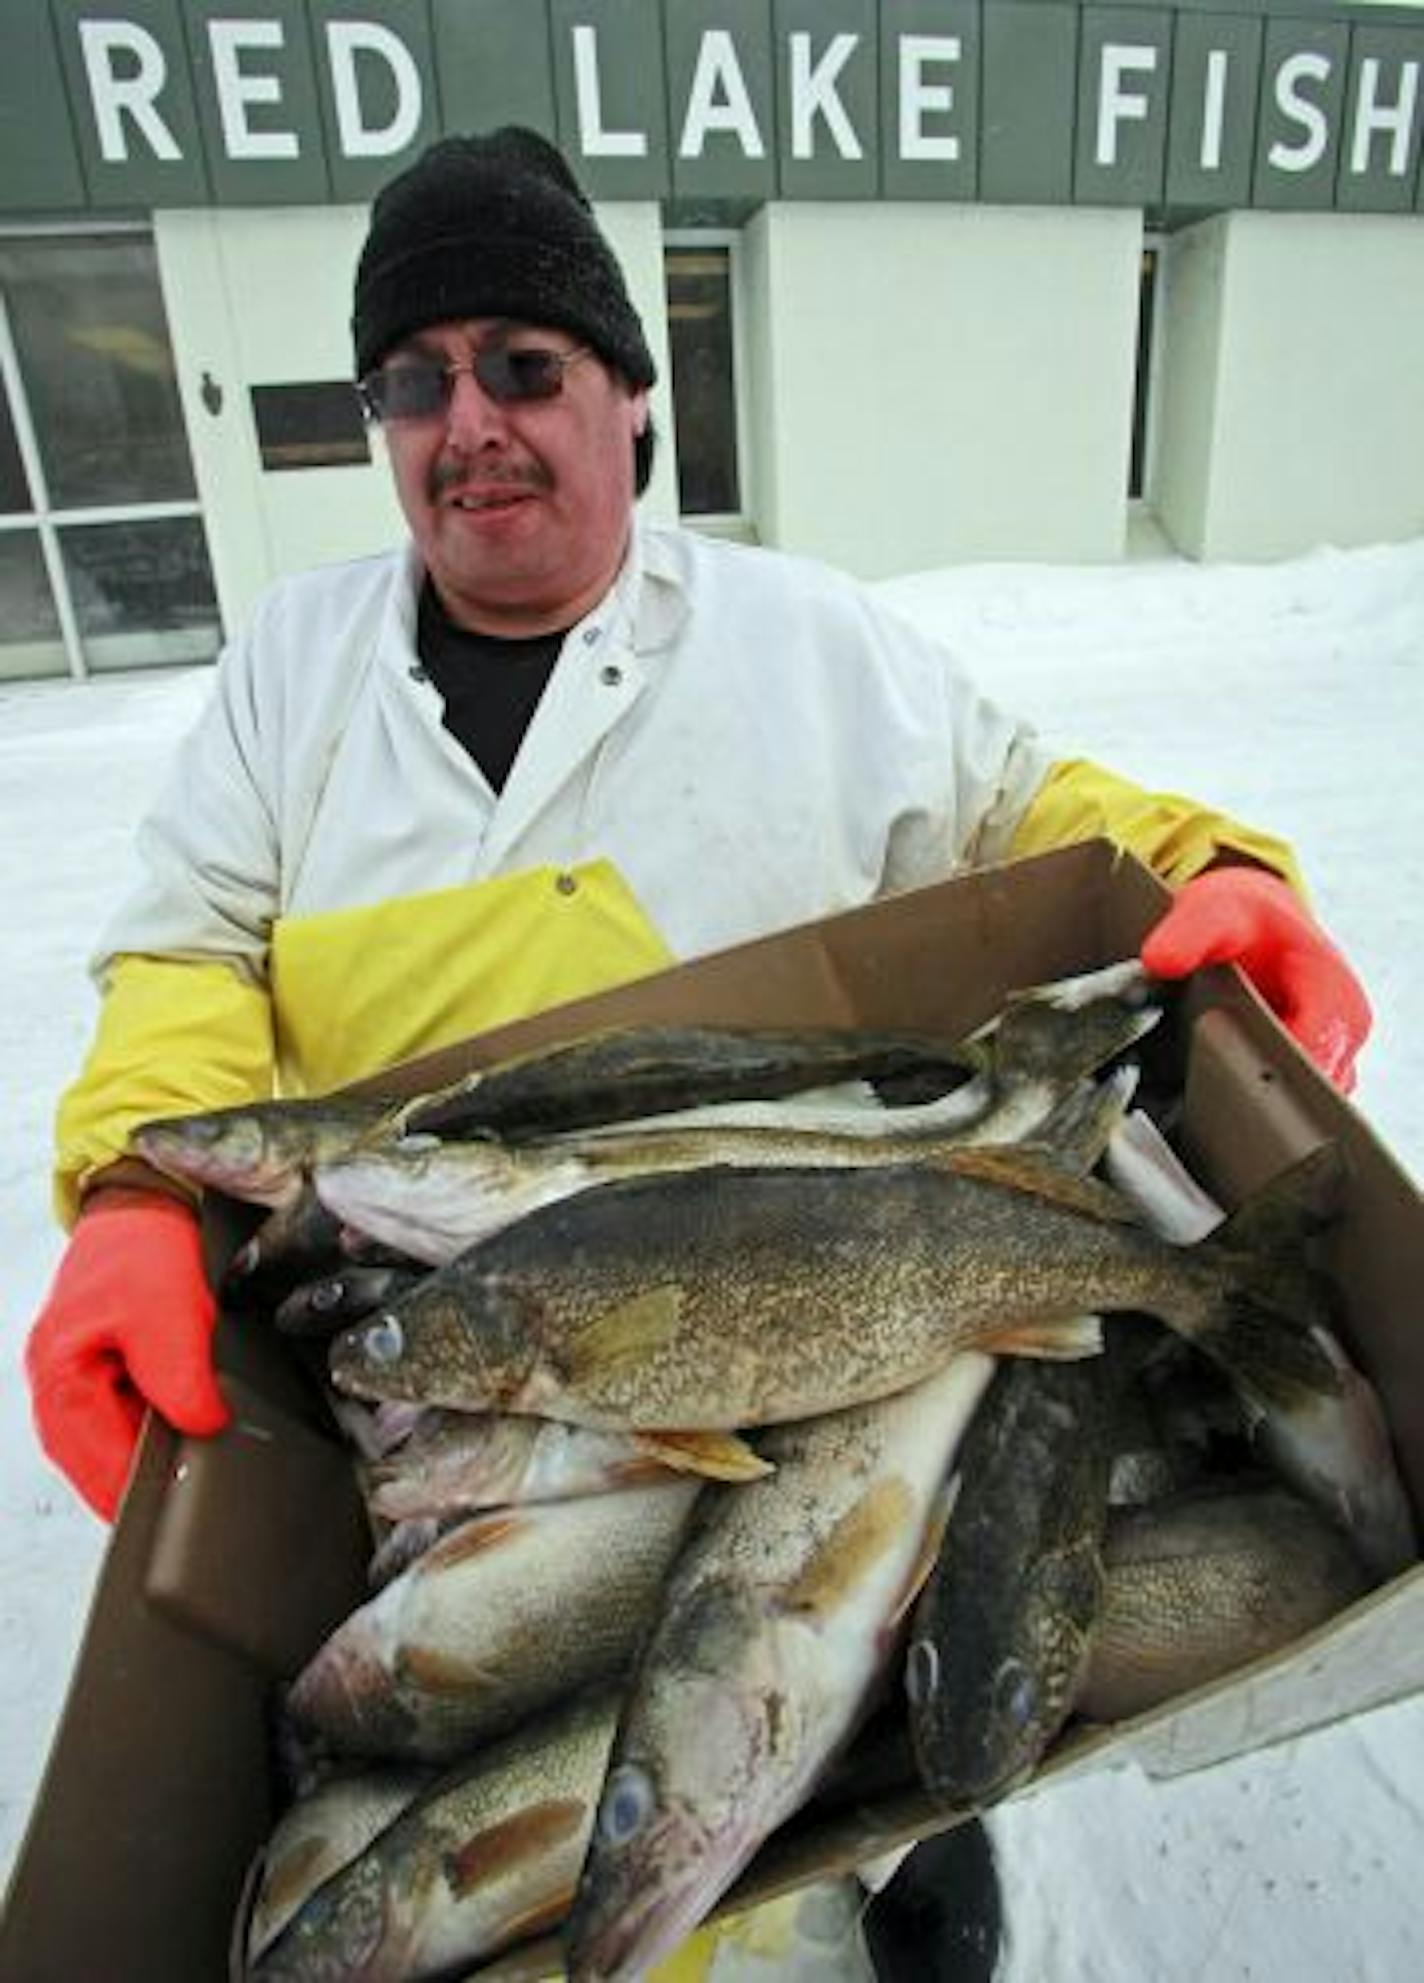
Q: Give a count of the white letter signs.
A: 11